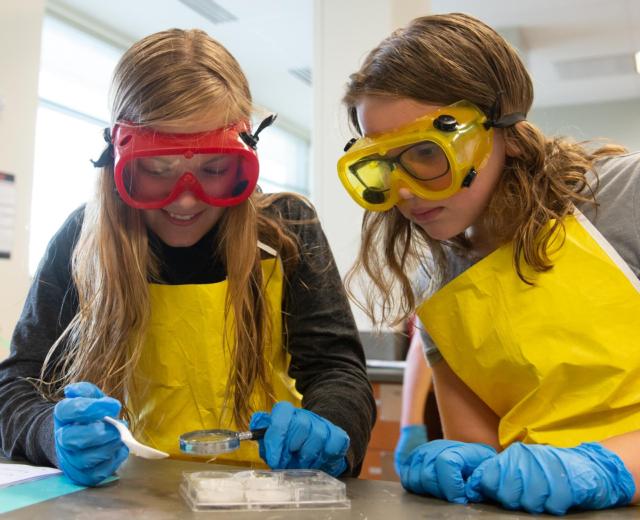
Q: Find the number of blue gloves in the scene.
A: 5